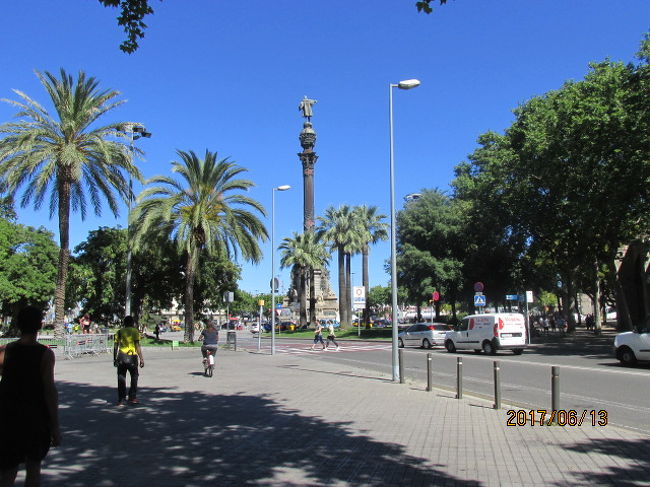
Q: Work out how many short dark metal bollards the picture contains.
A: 5